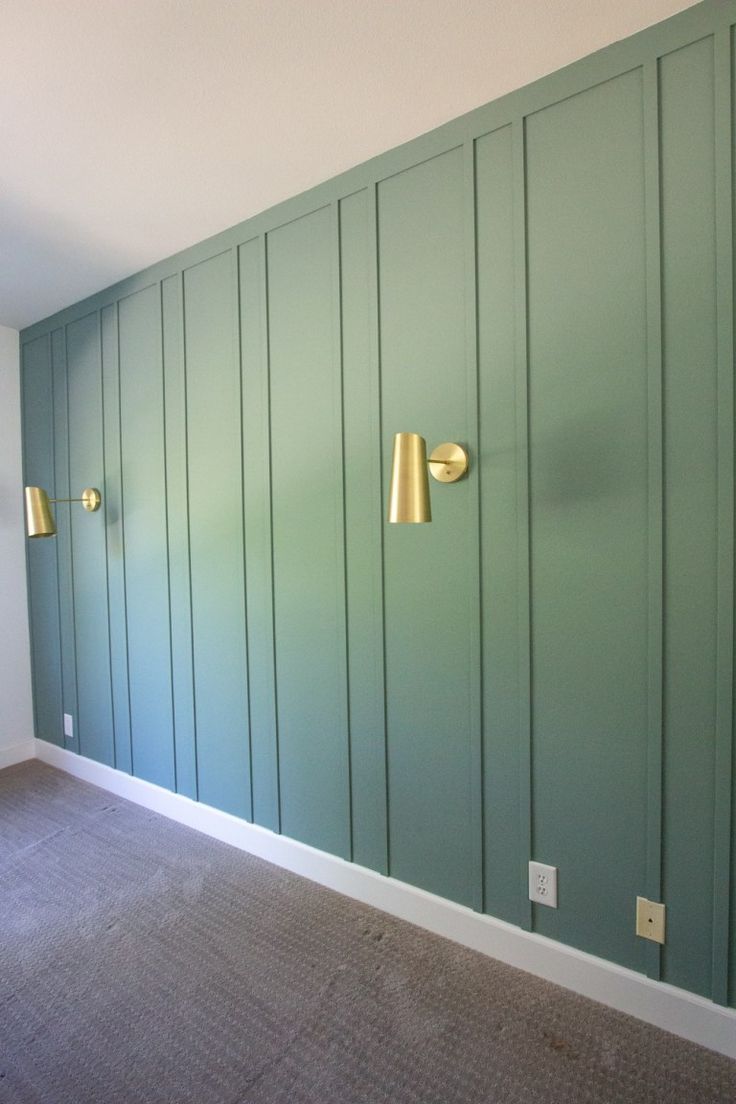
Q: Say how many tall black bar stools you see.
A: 0